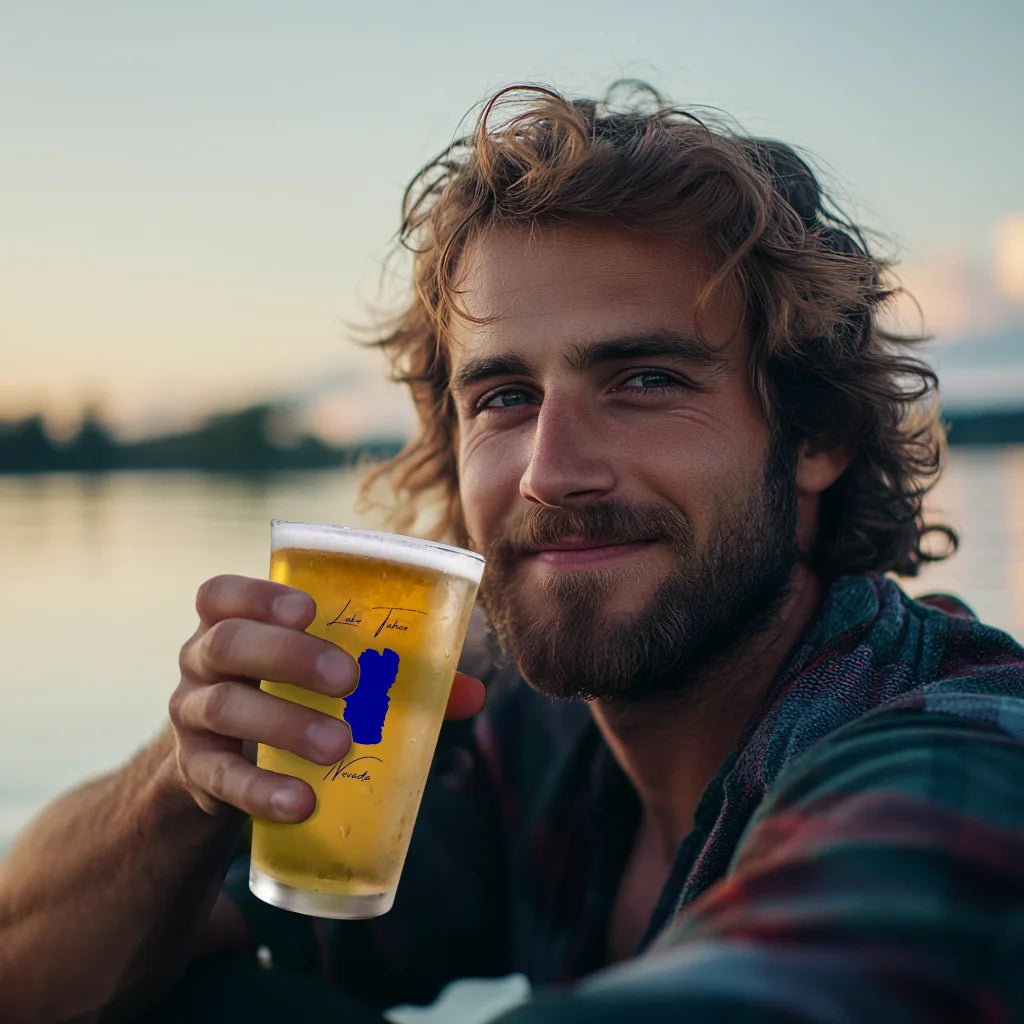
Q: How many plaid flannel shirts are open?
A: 1